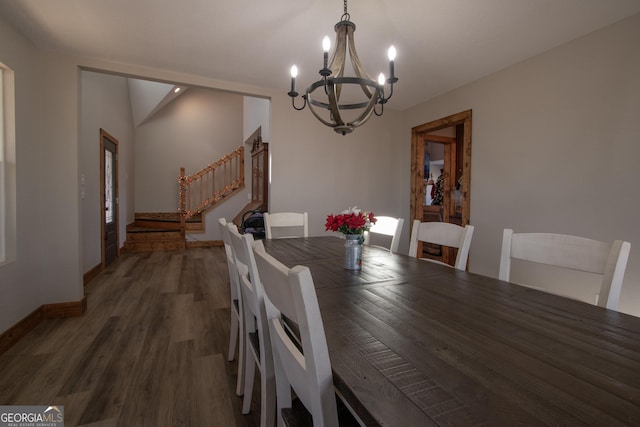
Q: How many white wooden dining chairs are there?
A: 7